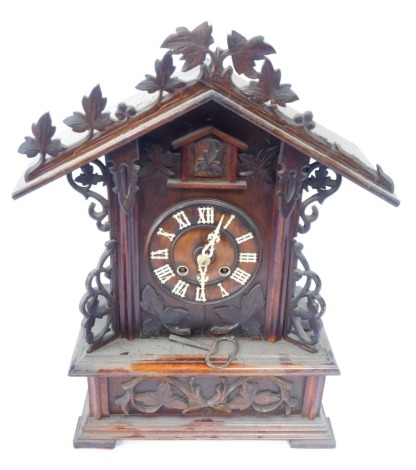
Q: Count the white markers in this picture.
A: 12